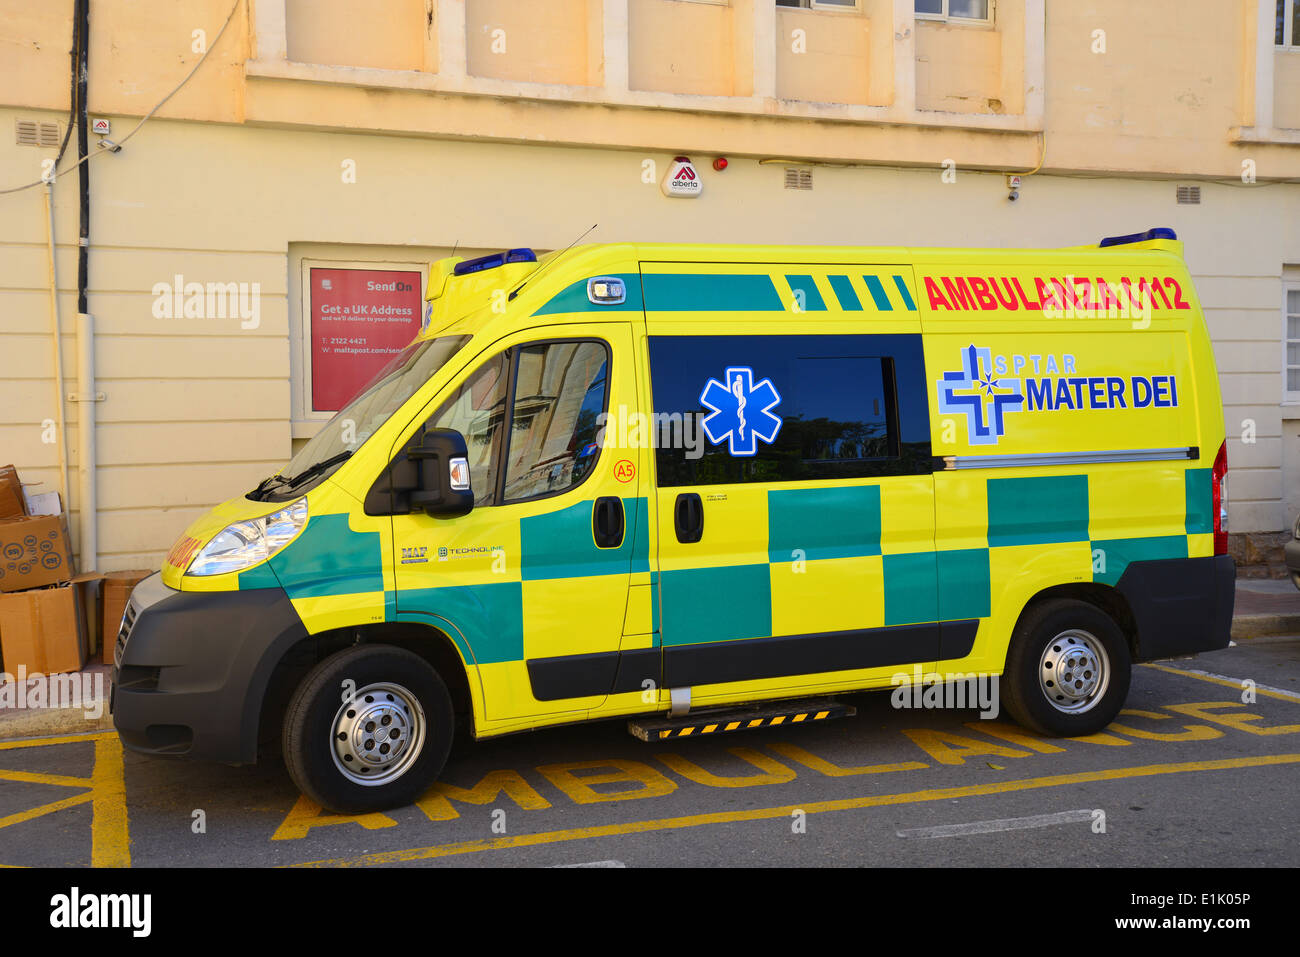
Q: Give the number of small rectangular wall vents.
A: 3